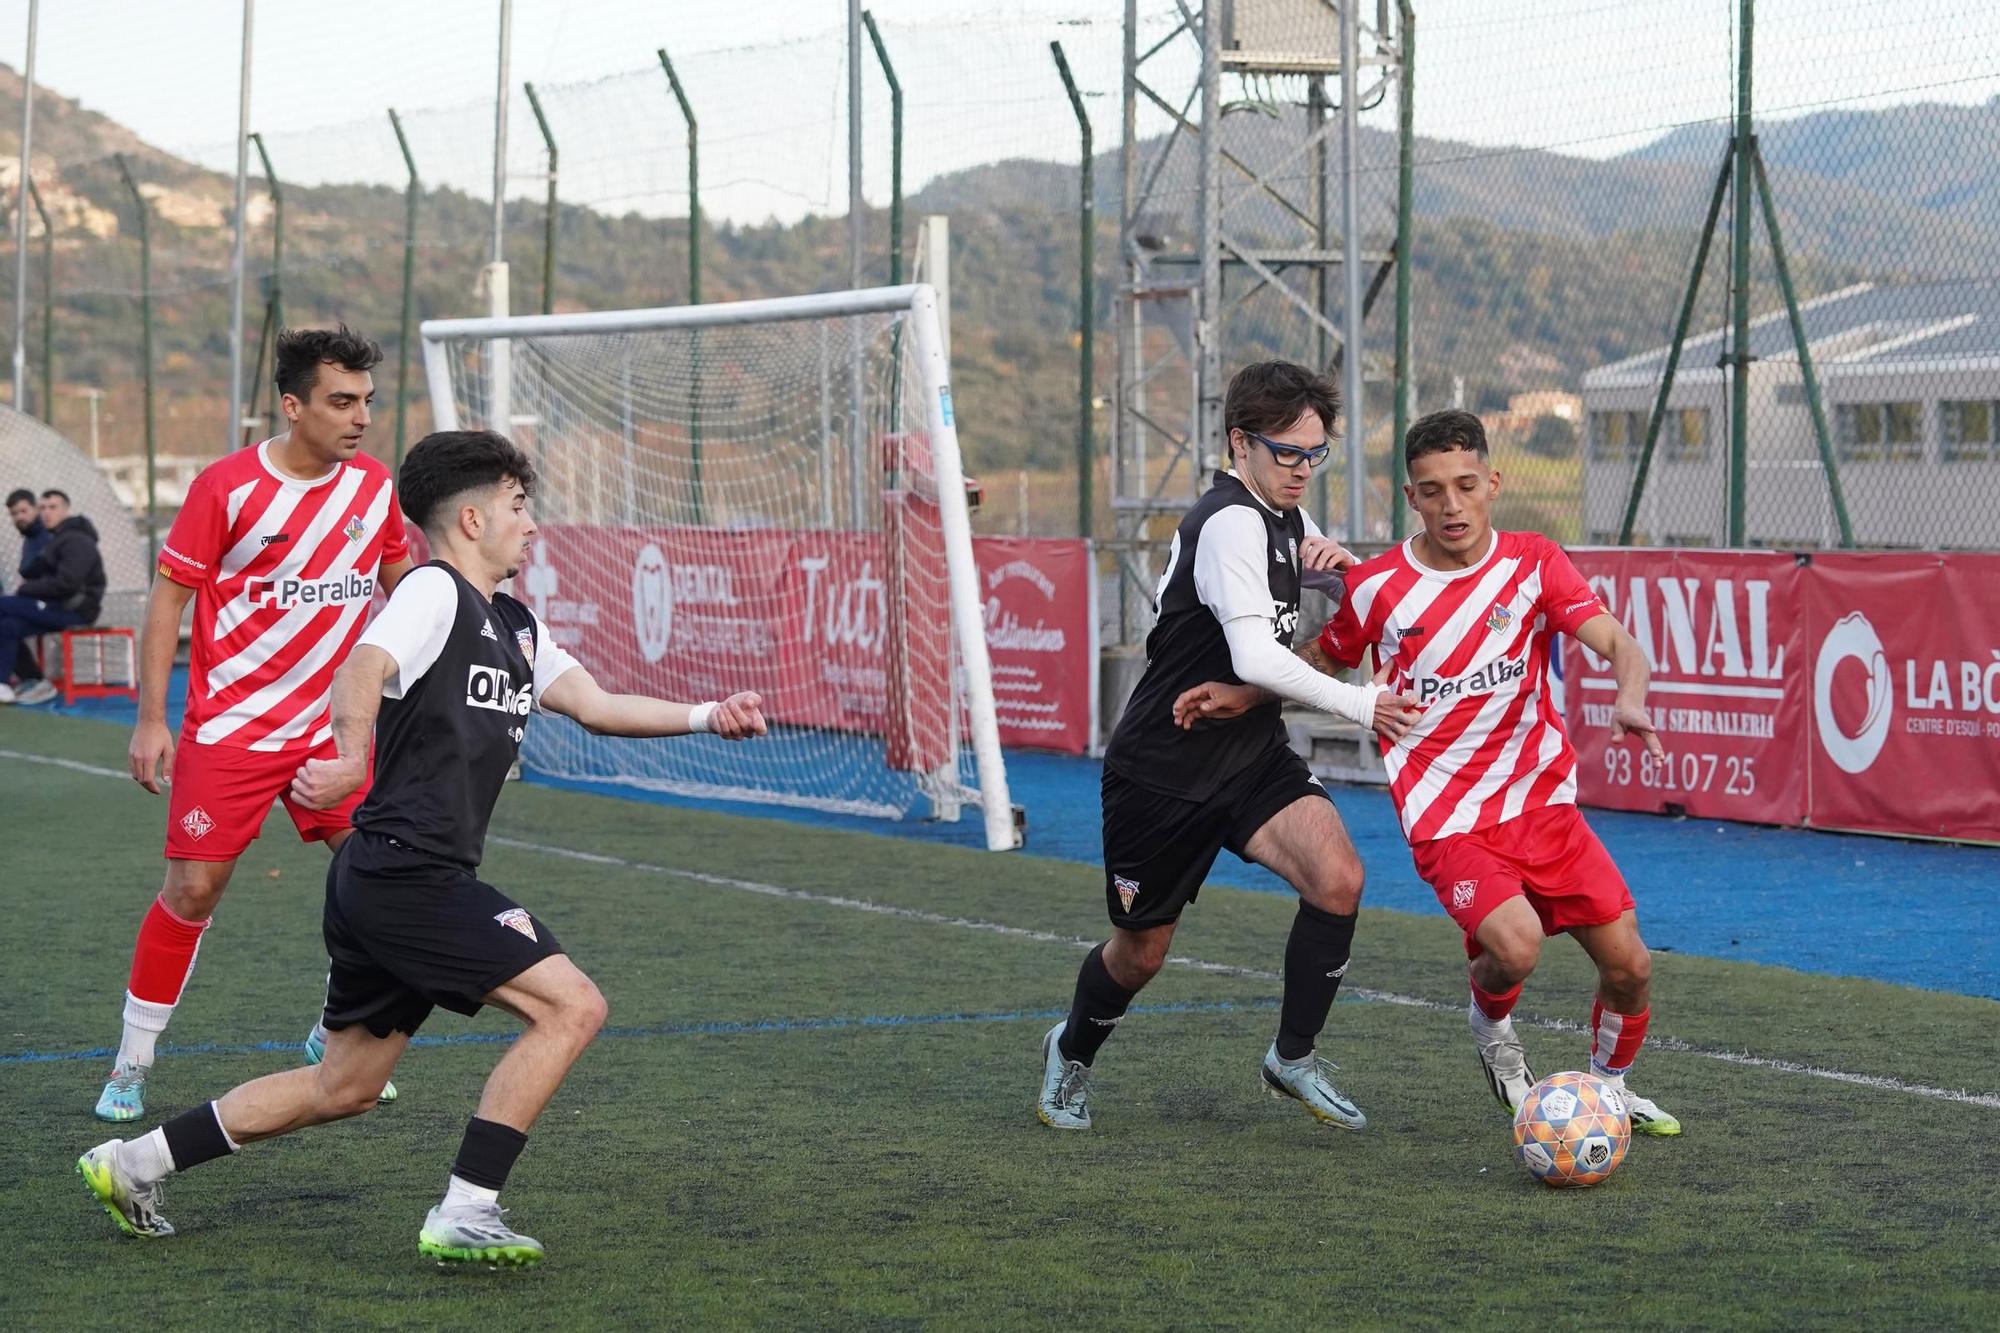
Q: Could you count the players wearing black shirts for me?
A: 2